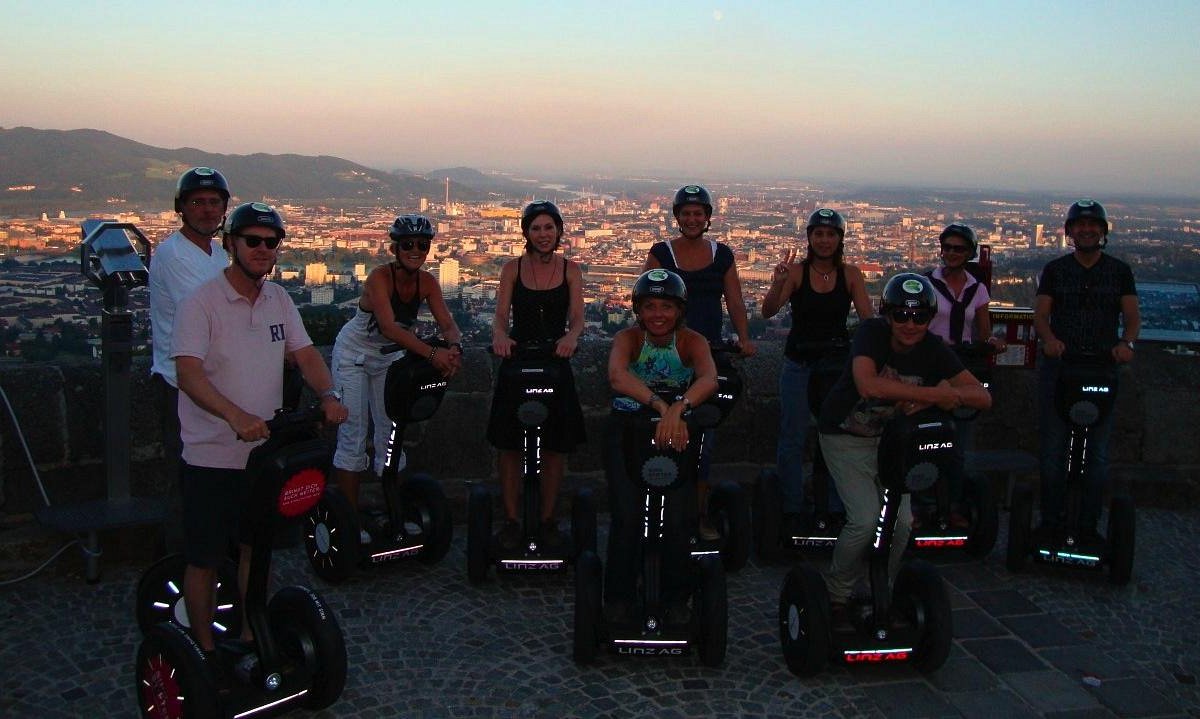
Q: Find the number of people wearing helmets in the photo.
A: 10